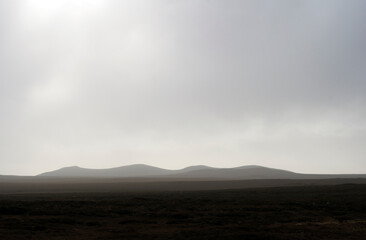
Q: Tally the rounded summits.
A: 4